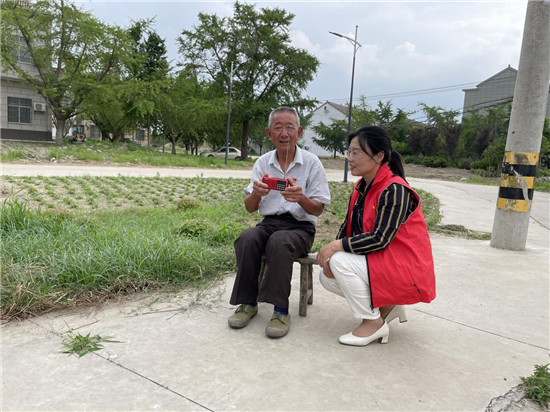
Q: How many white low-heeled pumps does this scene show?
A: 2